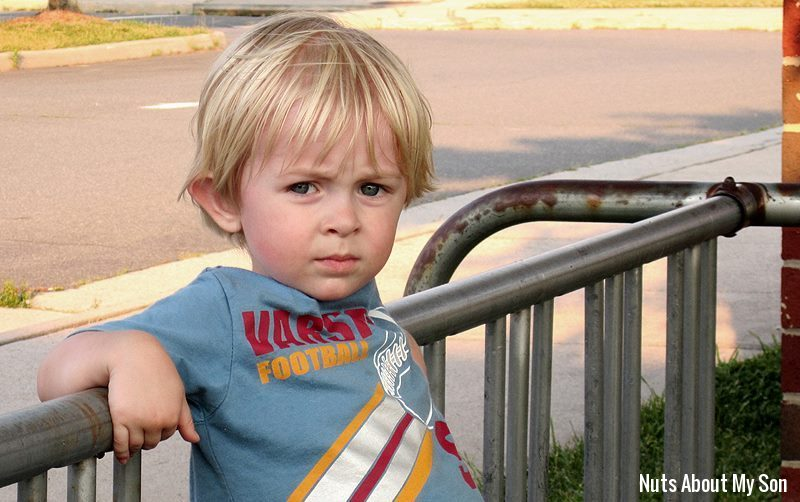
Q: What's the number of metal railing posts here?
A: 13